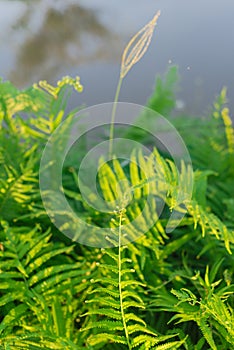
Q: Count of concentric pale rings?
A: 2